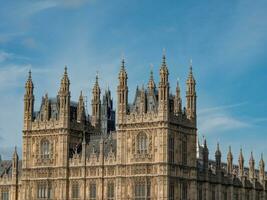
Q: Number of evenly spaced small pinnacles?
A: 6